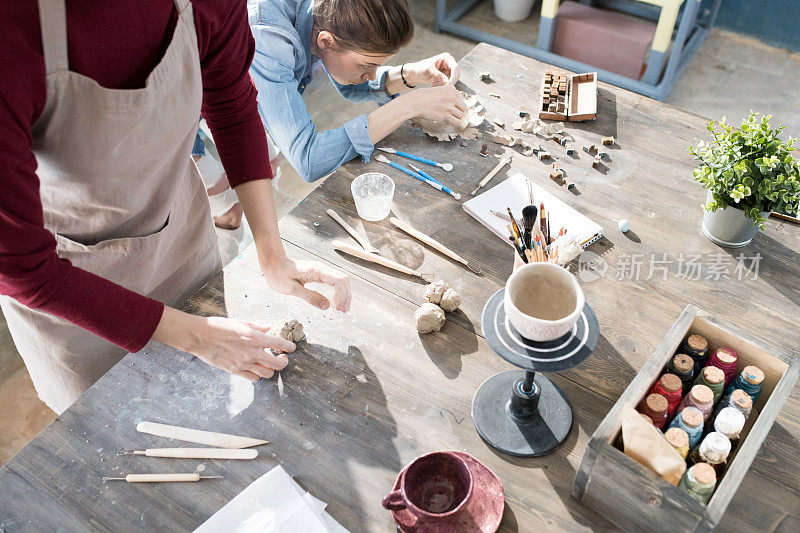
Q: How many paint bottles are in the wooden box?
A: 15